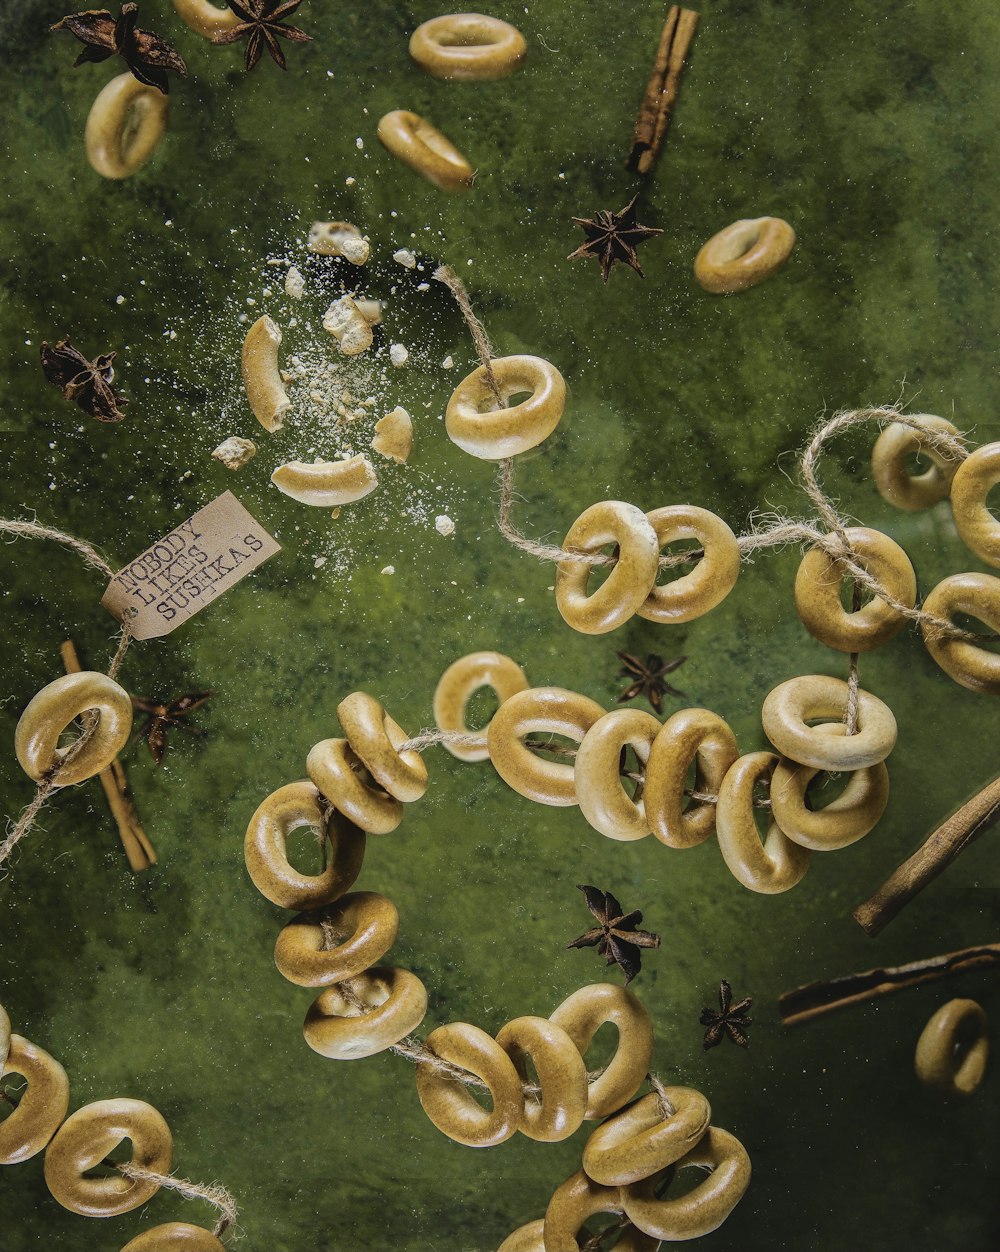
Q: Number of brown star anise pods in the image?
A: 8